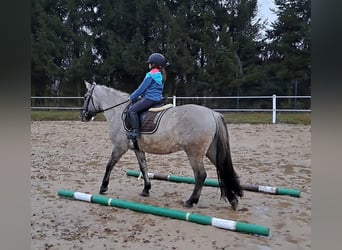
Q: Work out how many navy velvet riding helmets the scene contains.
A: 1